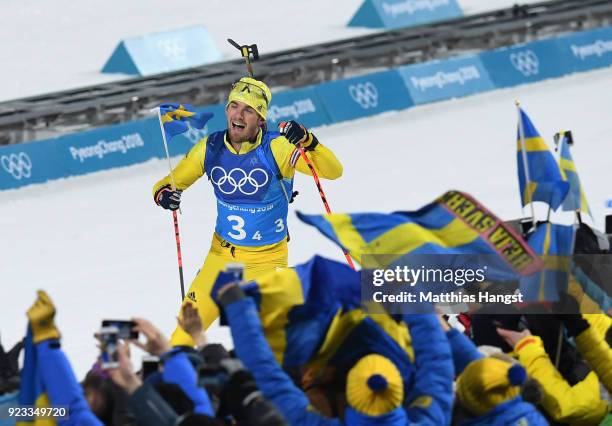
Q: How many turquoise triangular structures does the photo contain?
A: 2